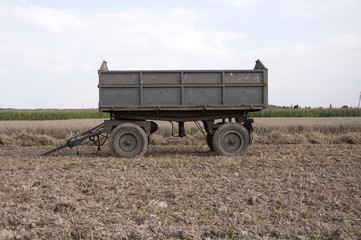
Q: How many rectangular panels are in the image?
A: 8